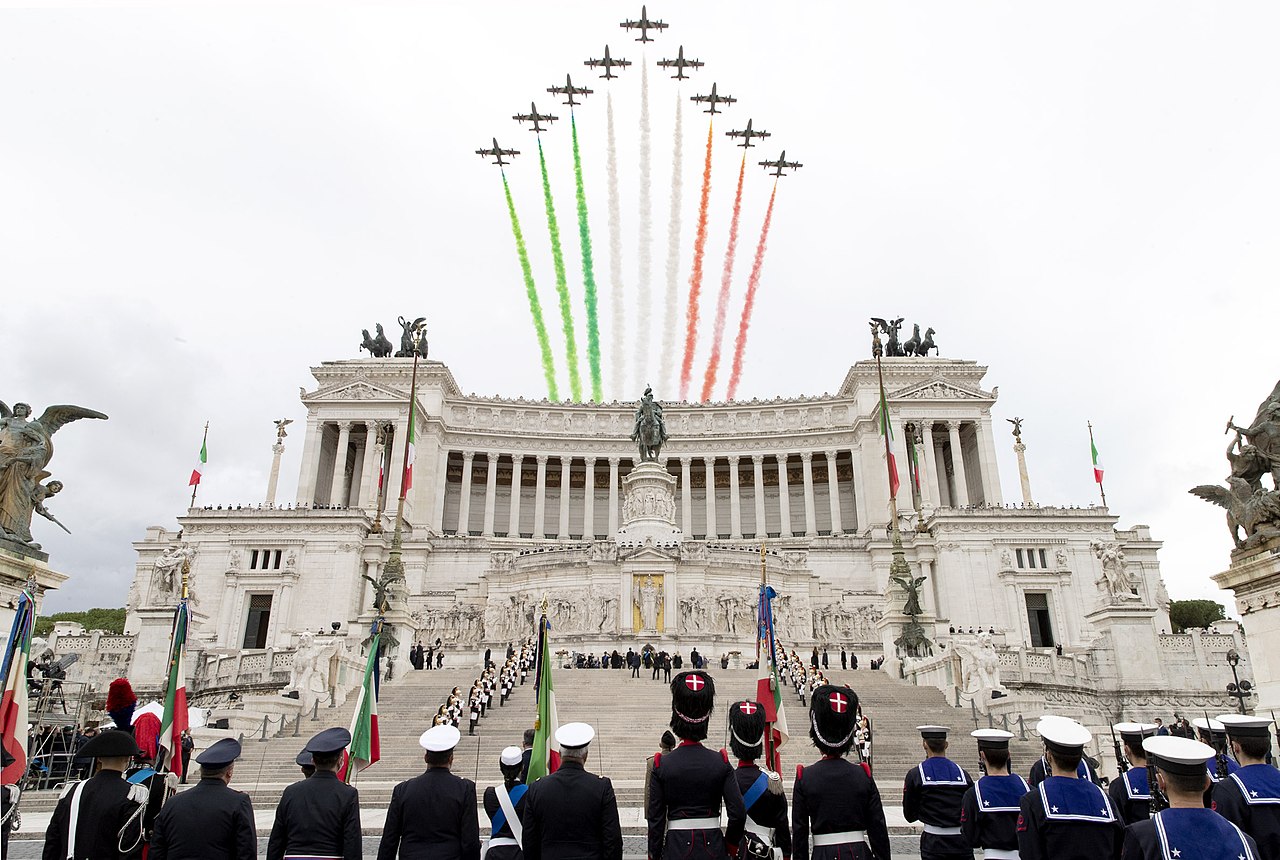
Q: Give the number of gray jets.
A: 9